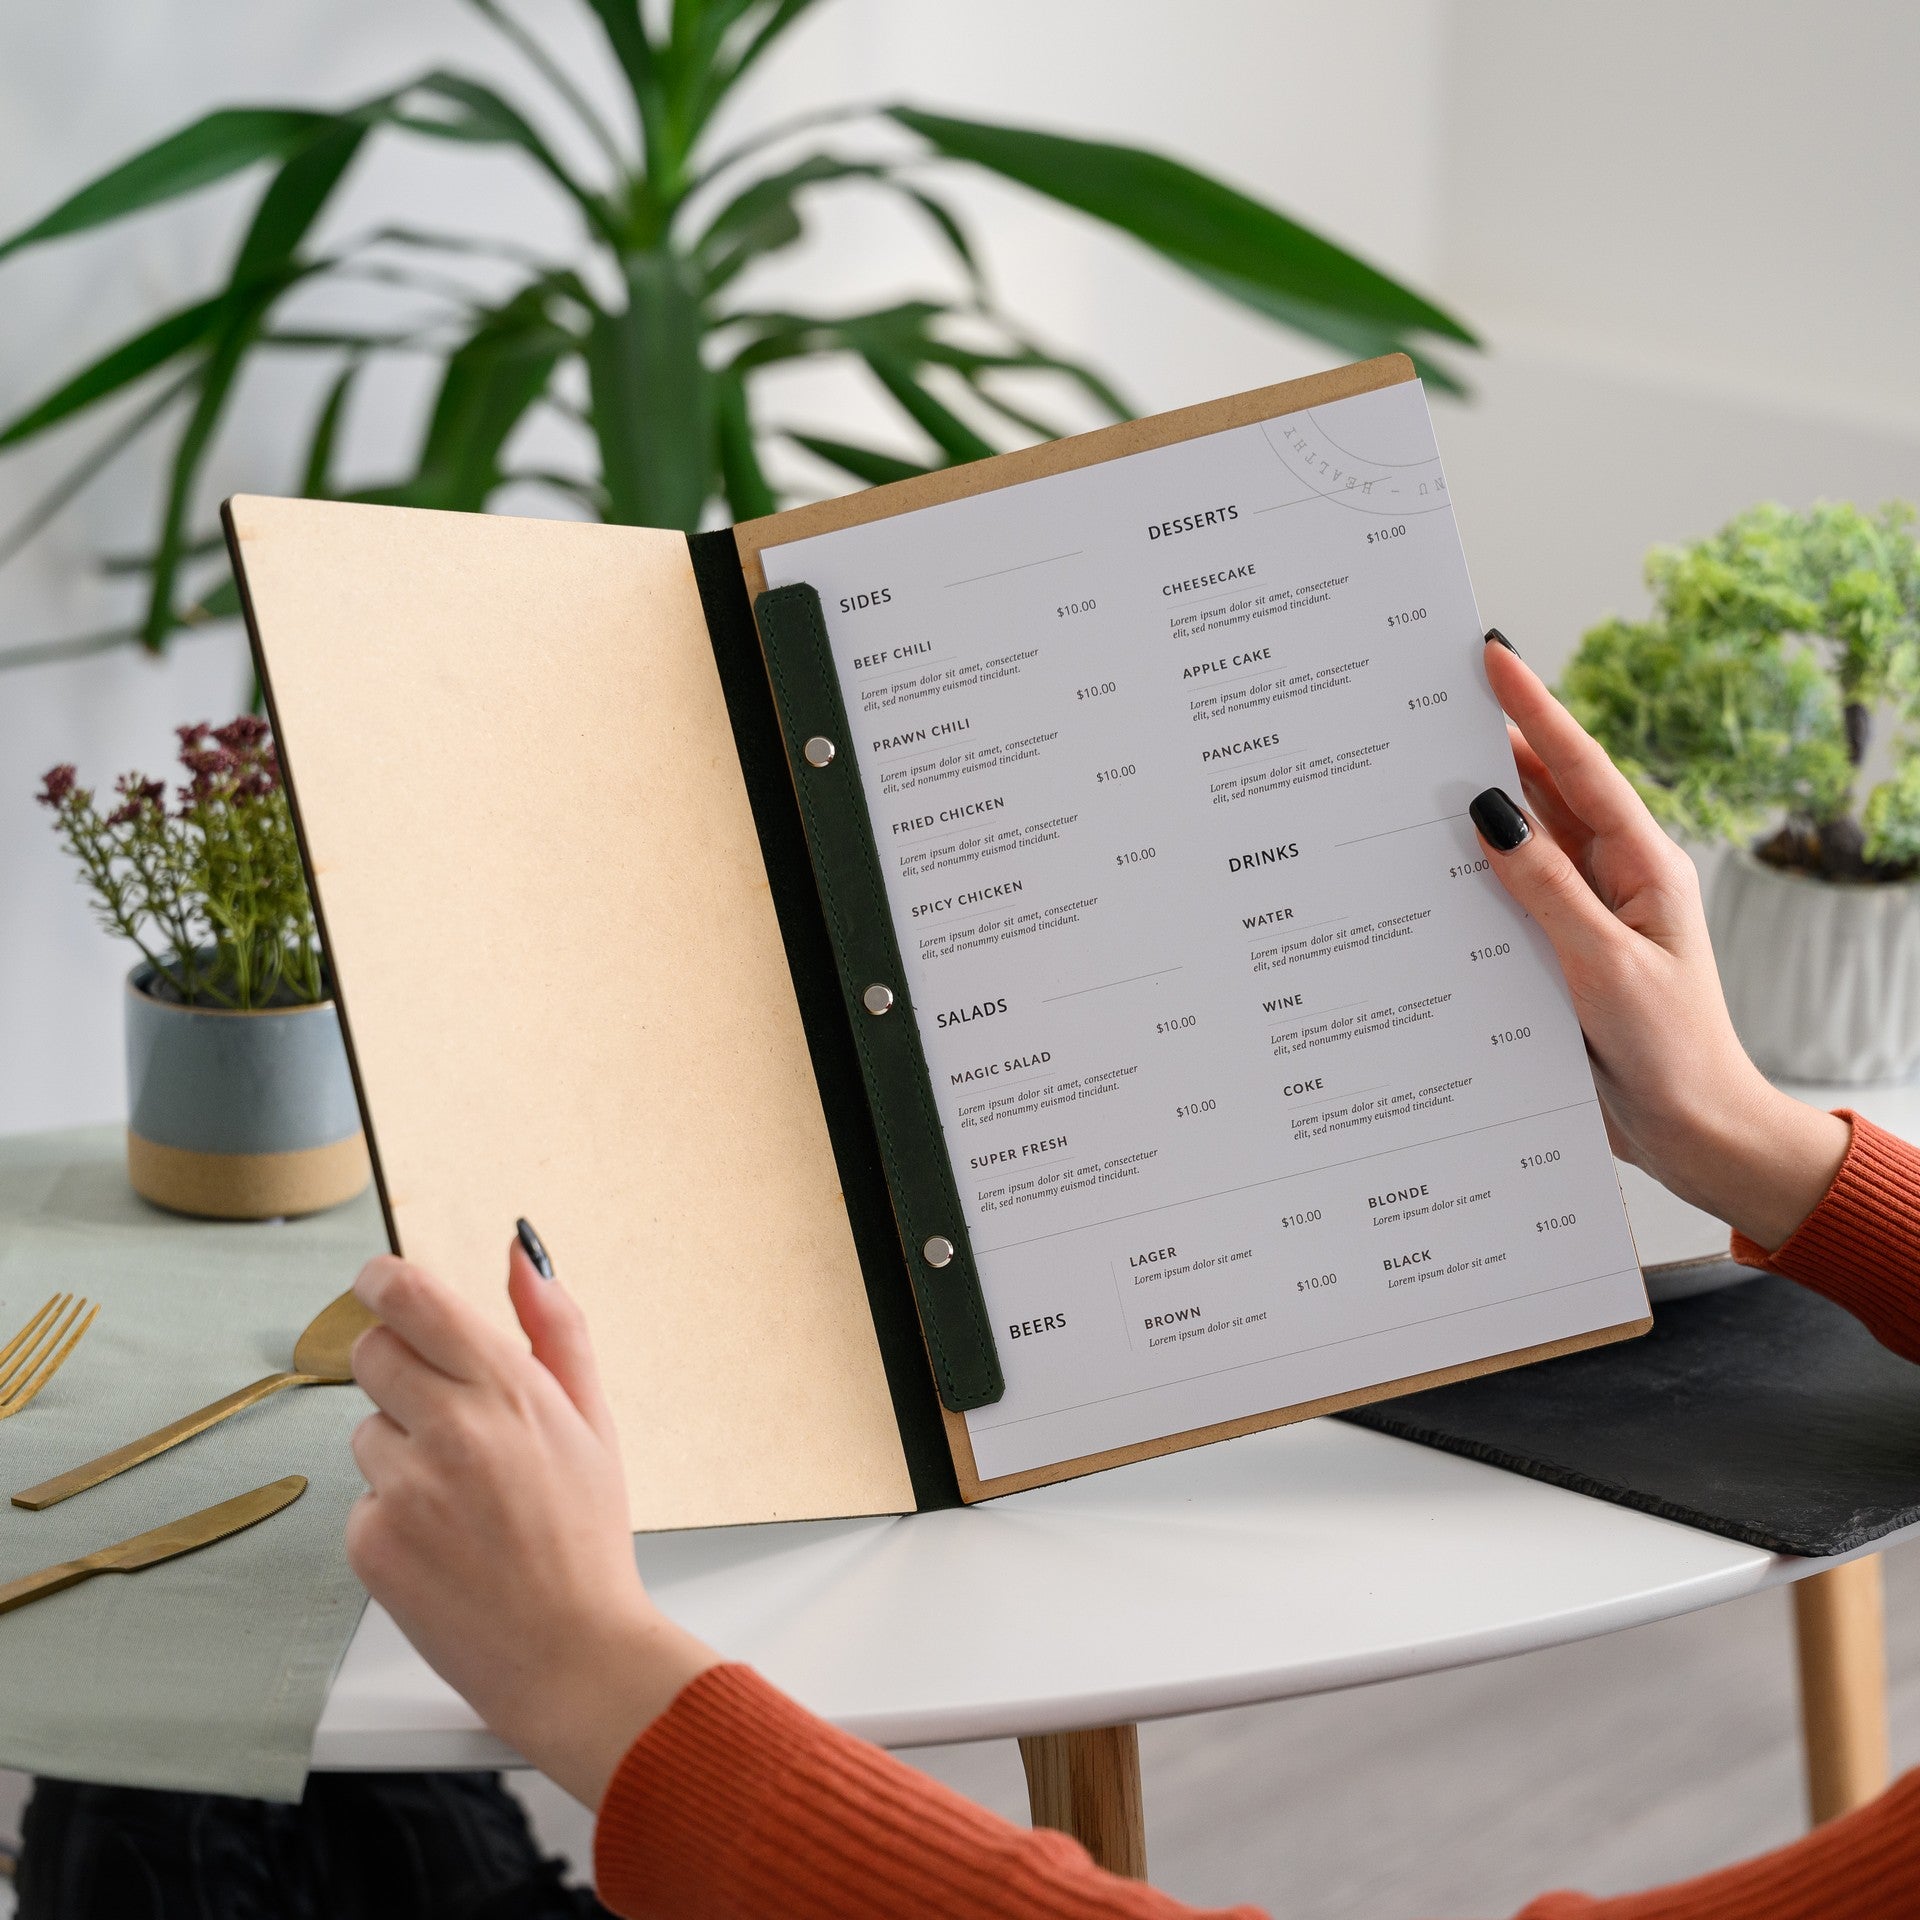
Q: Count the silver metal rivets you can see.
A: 3